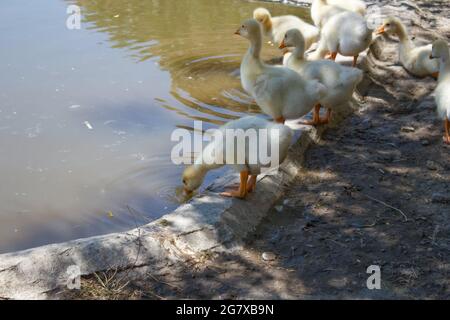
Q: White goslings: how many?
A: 8